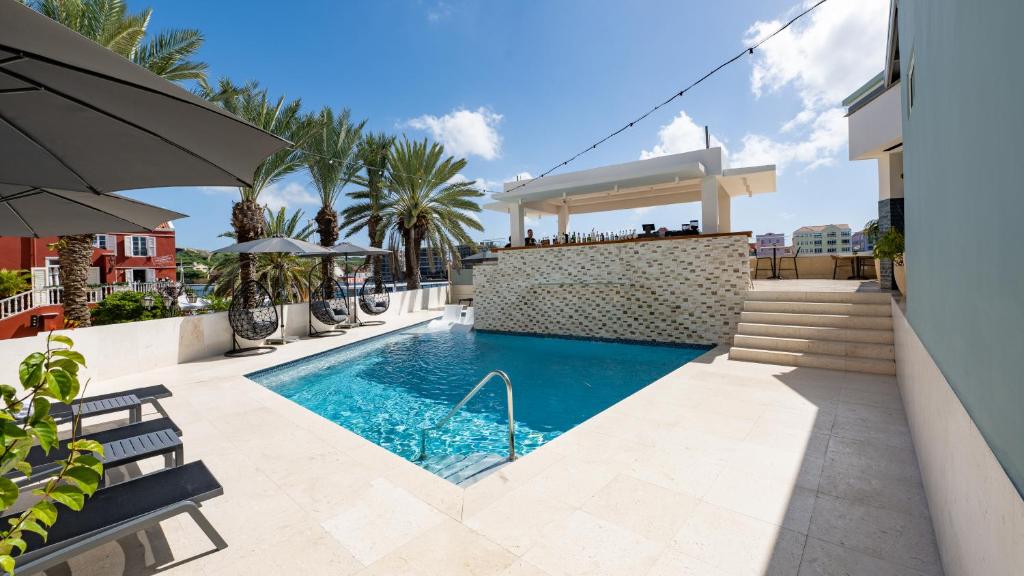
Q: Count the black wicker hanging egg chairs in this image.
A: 3